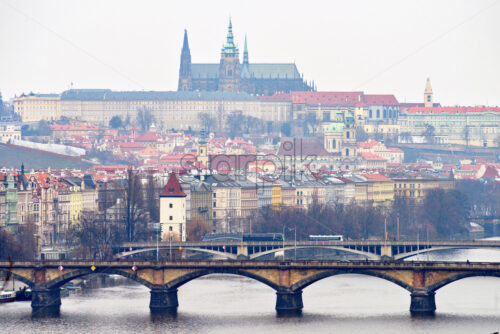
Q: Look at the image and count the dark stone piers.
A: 4